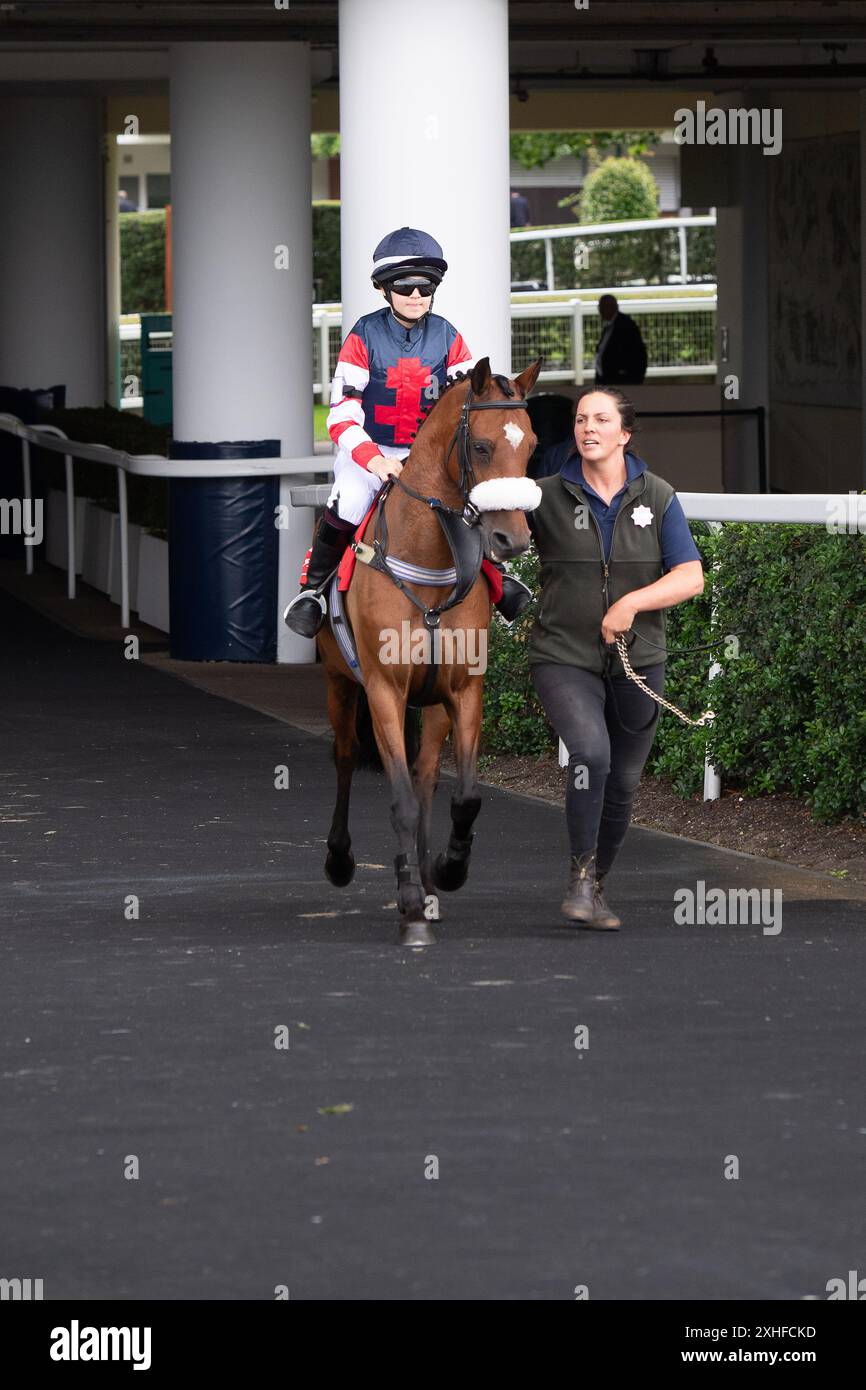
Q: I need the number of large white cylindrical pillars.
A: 3